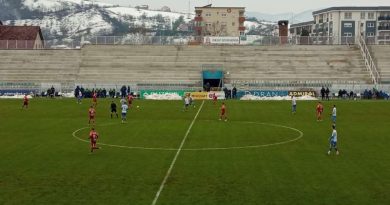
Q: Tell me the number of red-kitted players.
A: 8